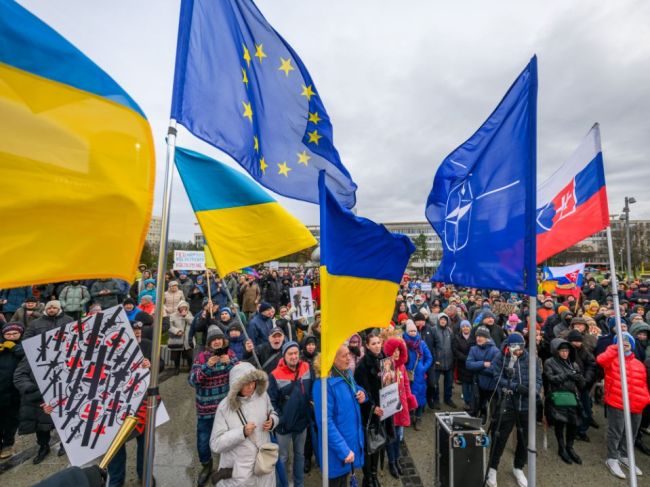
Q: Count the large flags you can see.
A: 6